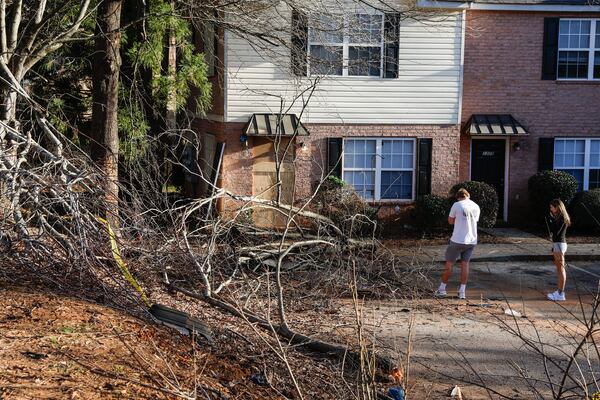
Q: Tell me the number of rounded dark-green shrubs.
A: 4